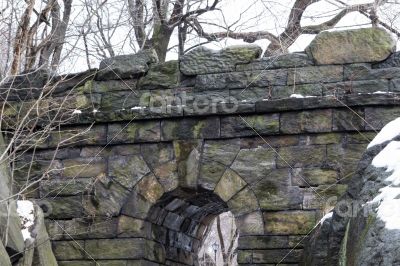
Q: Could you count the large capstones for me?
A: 3